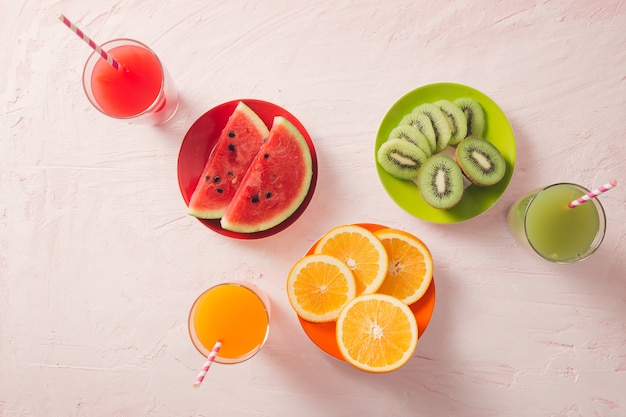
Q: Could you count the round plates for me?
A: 3